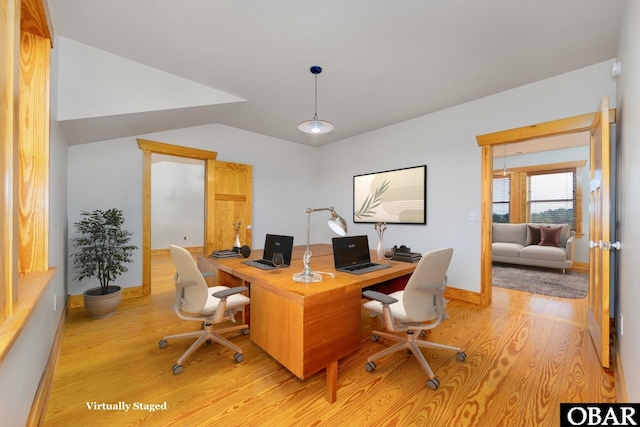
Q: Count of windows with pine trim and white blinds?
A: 2